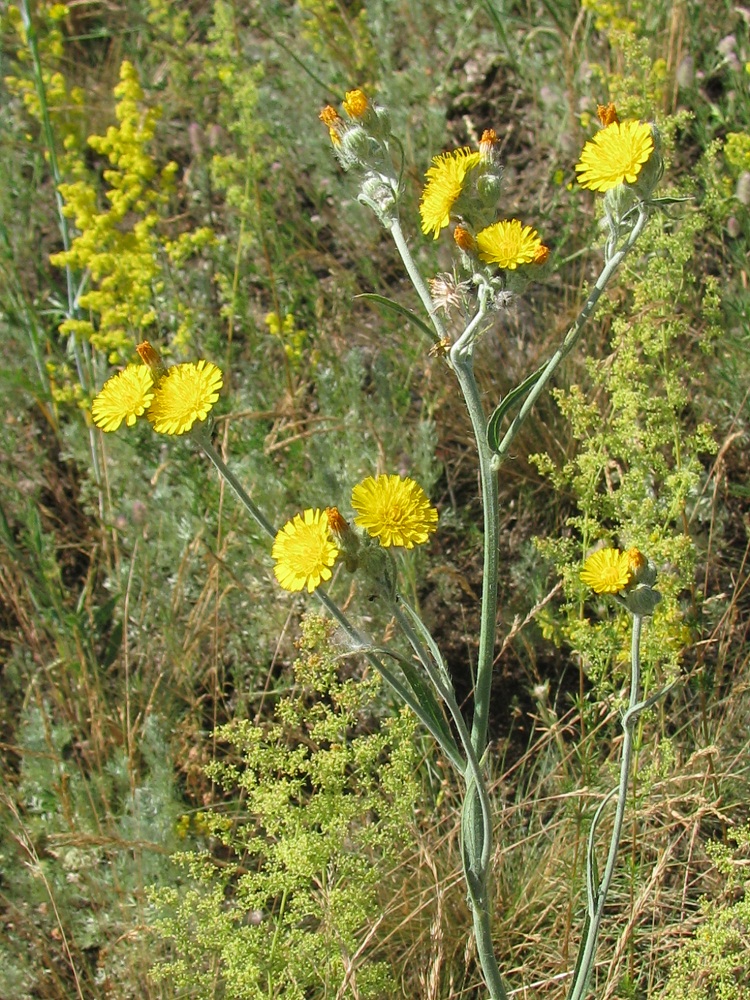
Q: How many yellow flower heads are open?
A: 8